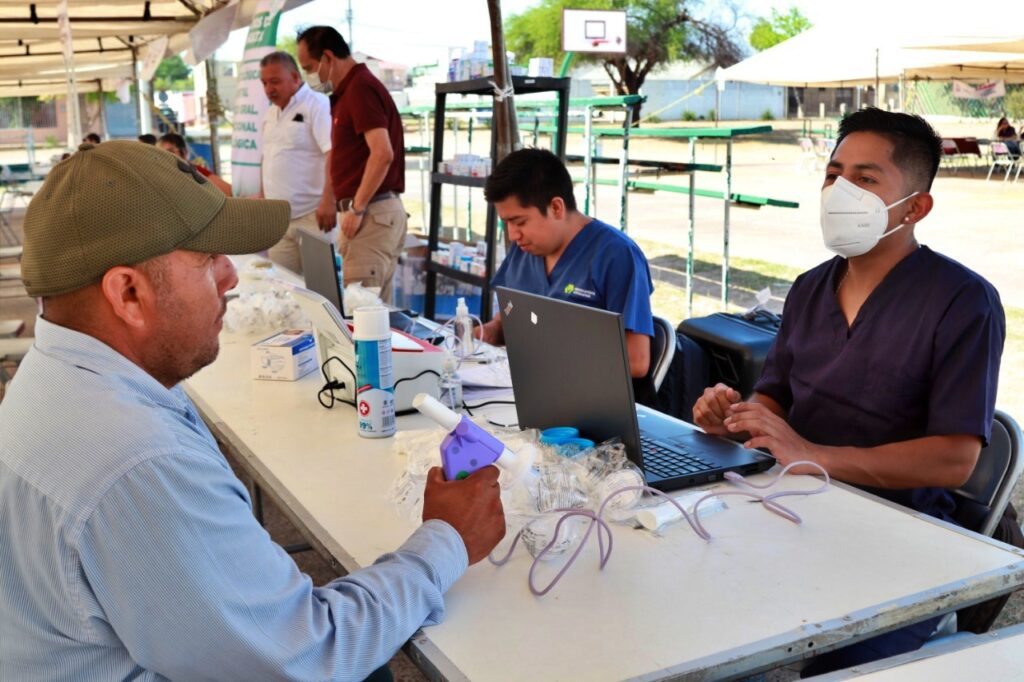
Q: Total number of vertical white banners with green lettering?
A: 1